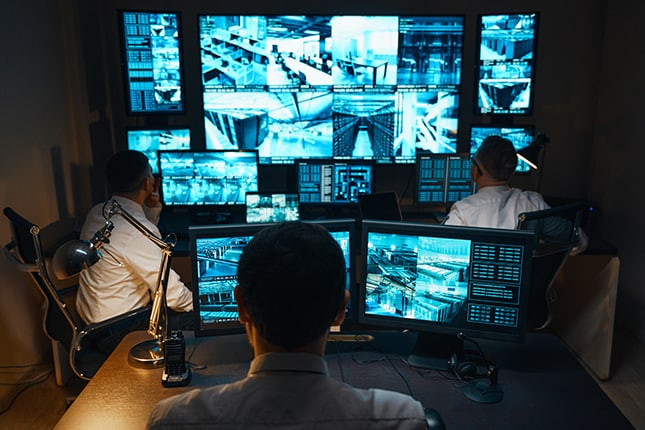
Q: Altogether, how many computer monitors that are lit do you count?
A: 11